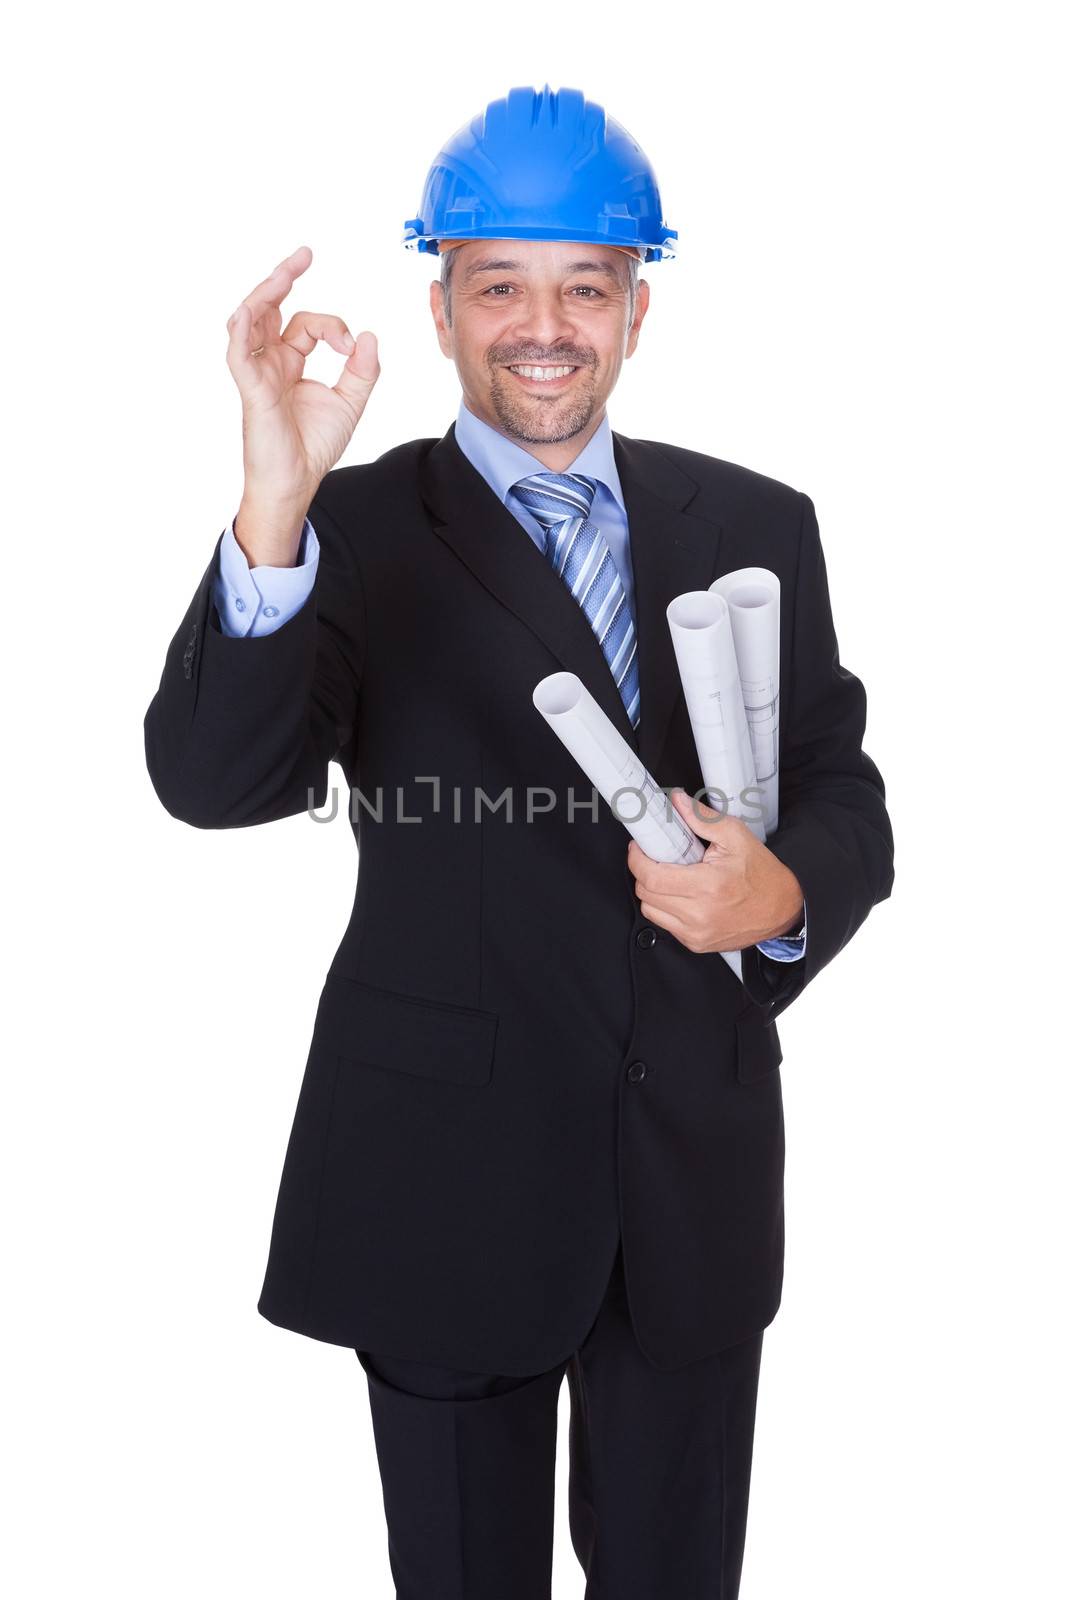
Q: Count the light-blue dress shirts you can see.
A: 1